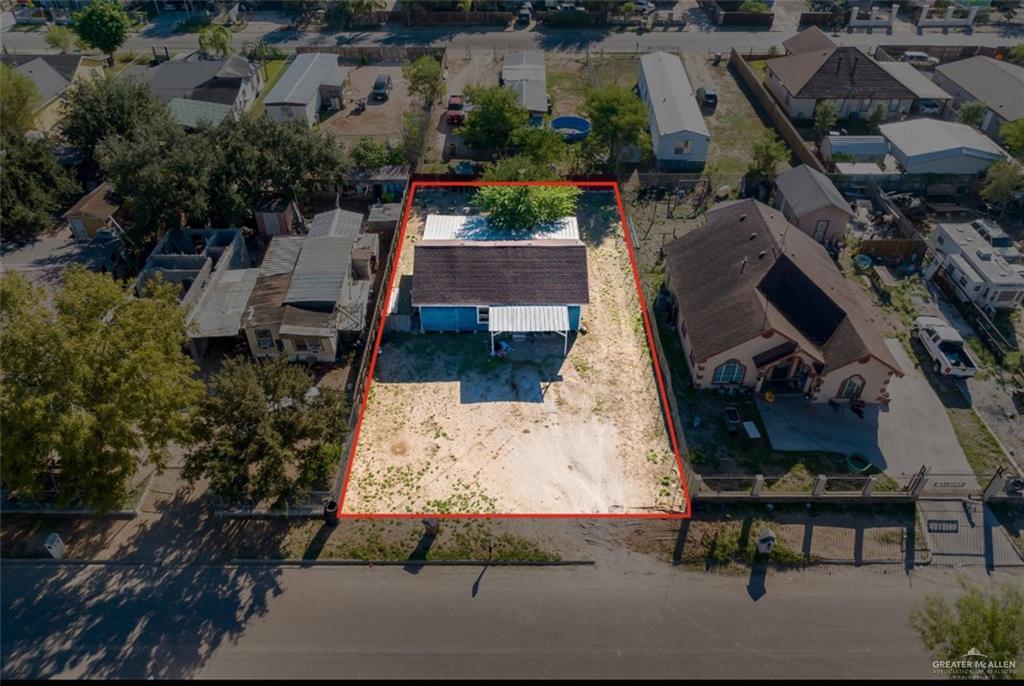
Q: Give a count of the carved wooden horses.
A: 0